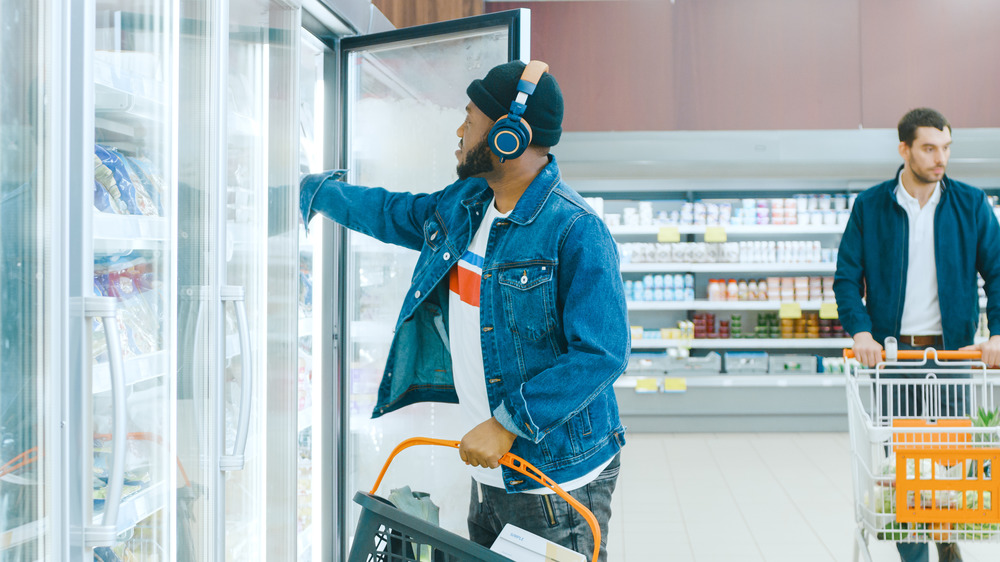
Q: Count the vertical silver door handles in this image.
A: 2